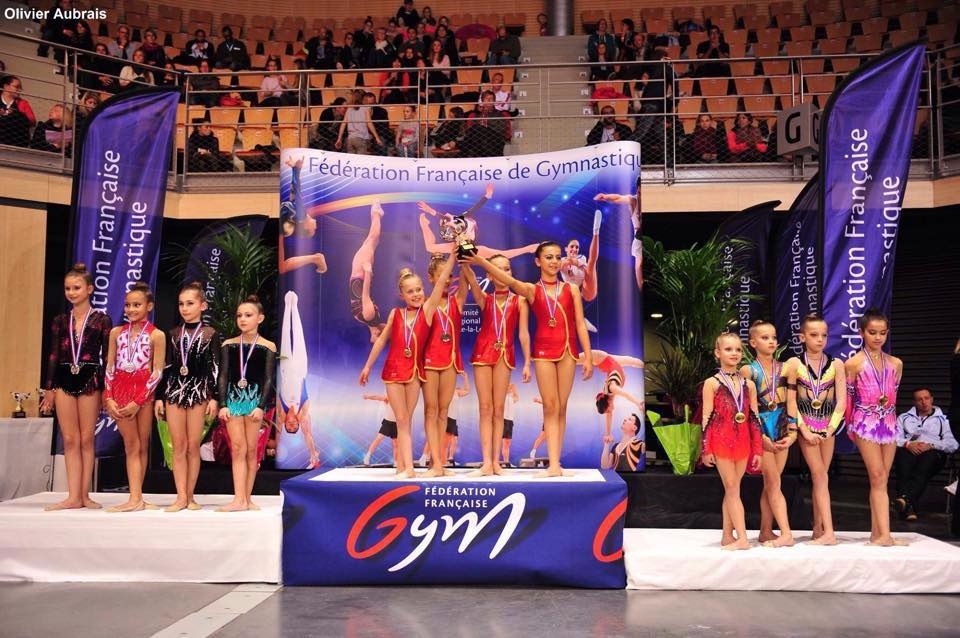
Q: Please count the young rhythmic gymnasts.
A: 12